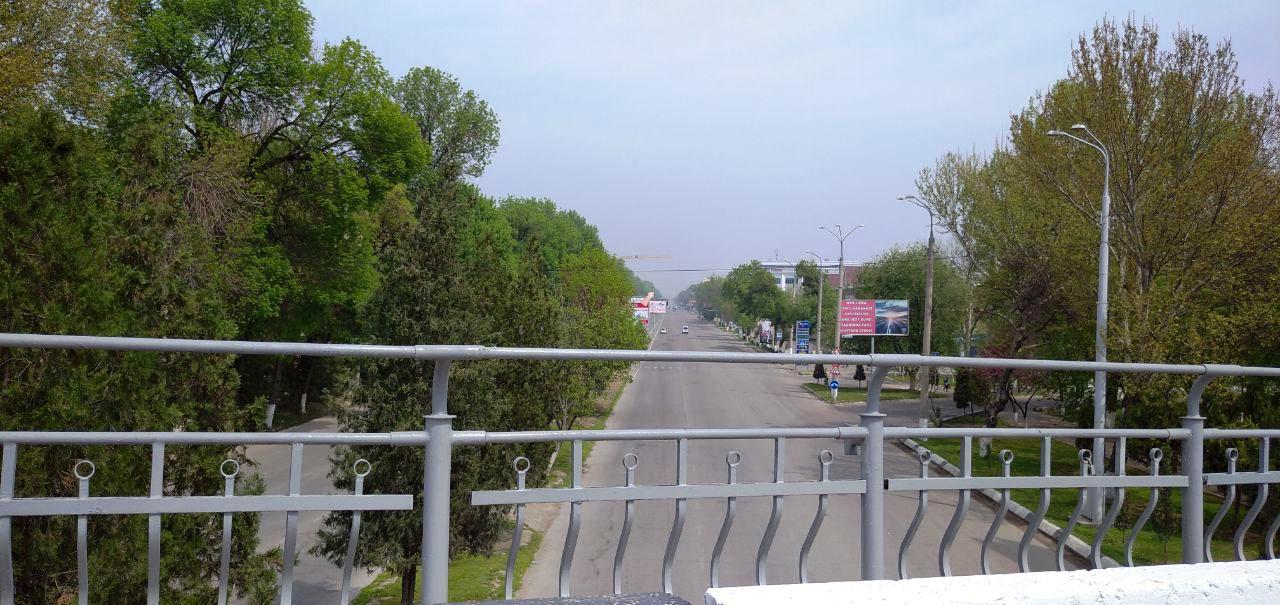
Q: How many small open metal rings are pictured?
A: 12